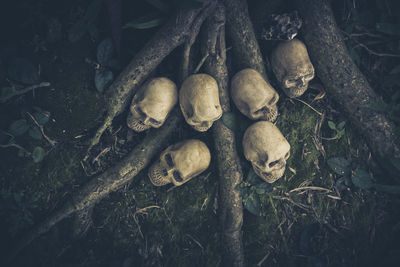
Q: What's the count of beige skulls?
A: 6